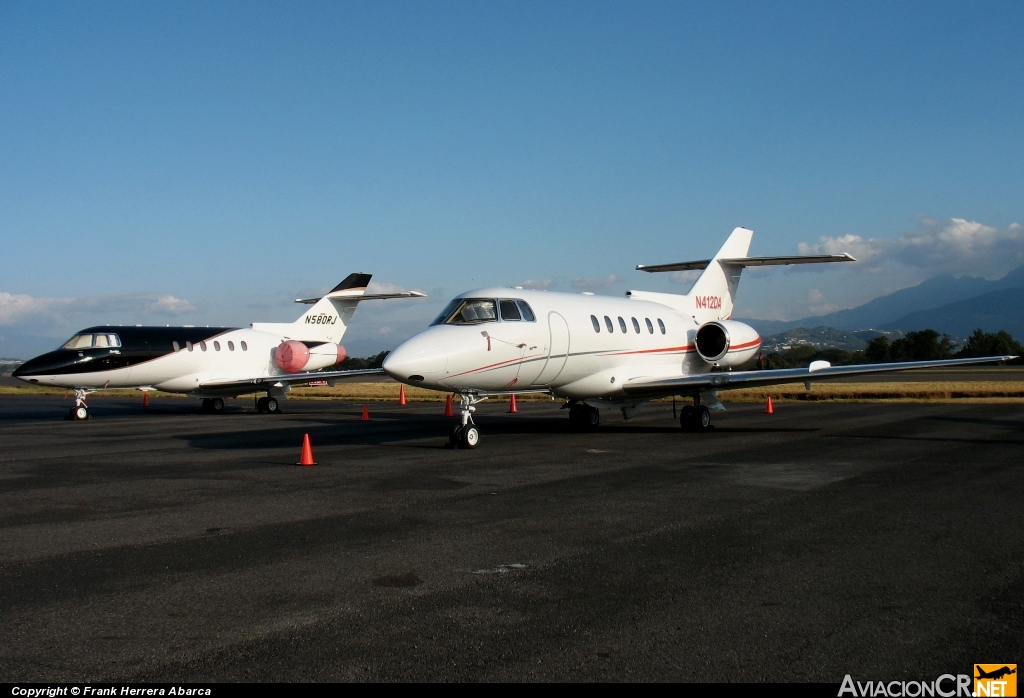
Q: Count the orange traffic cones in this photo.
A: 7